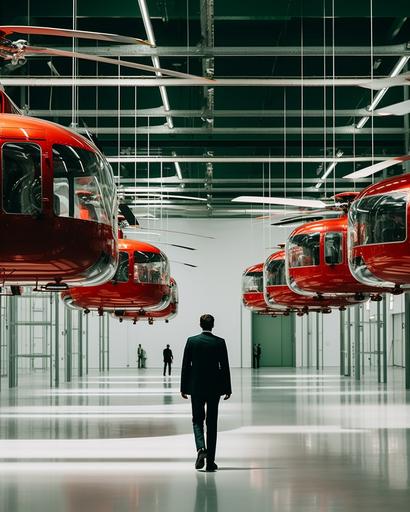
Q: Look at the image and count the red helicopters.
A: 7